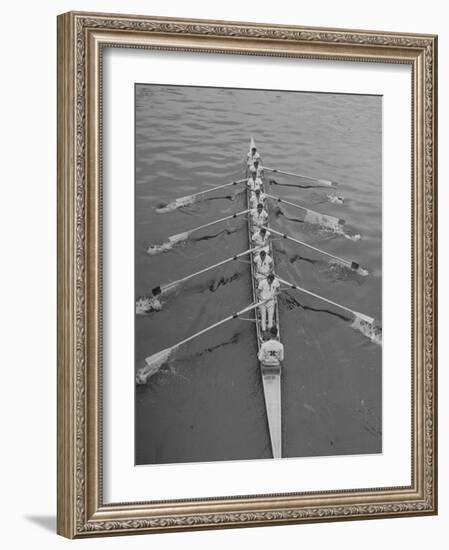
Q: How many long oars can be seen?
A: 8